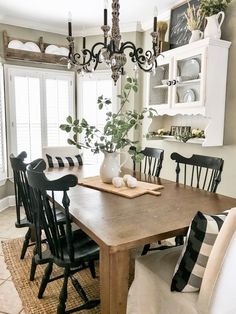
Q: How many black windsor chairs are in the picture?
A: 4